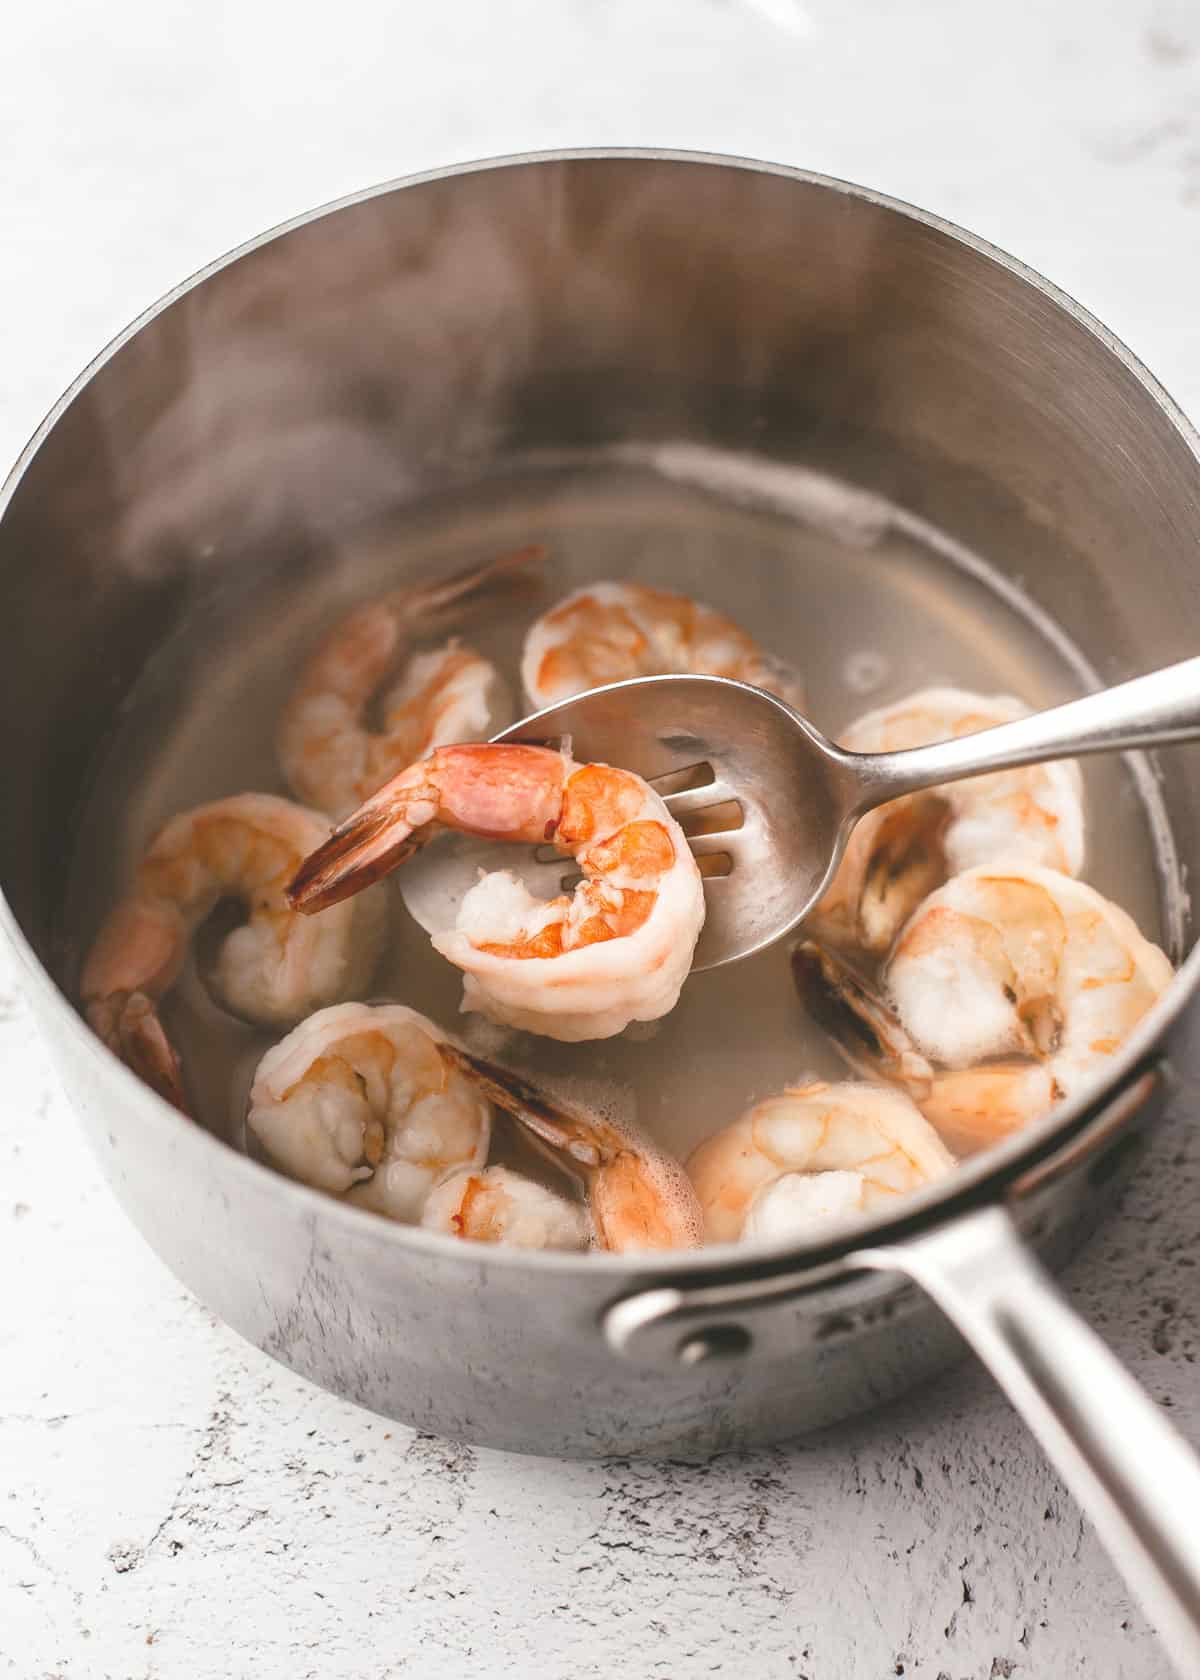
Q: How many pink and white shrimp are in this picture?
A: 9